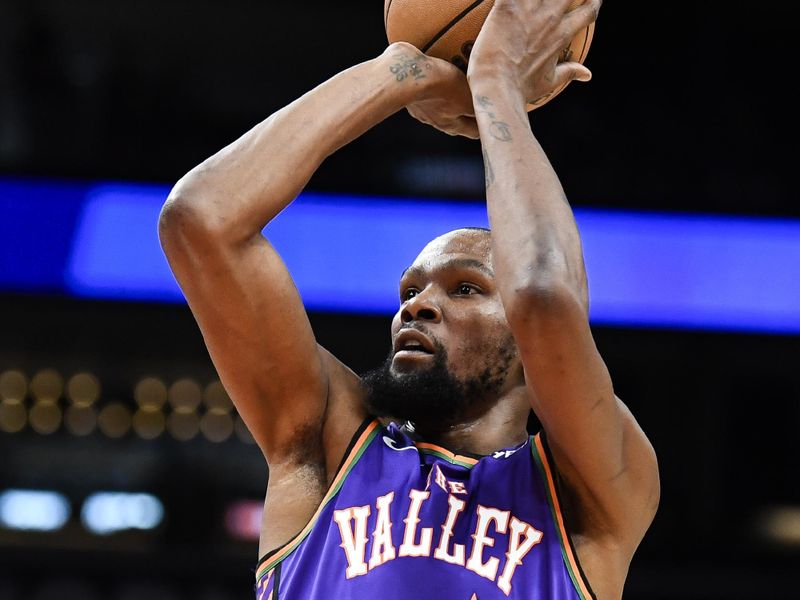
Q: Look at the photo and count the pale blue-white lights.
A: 2